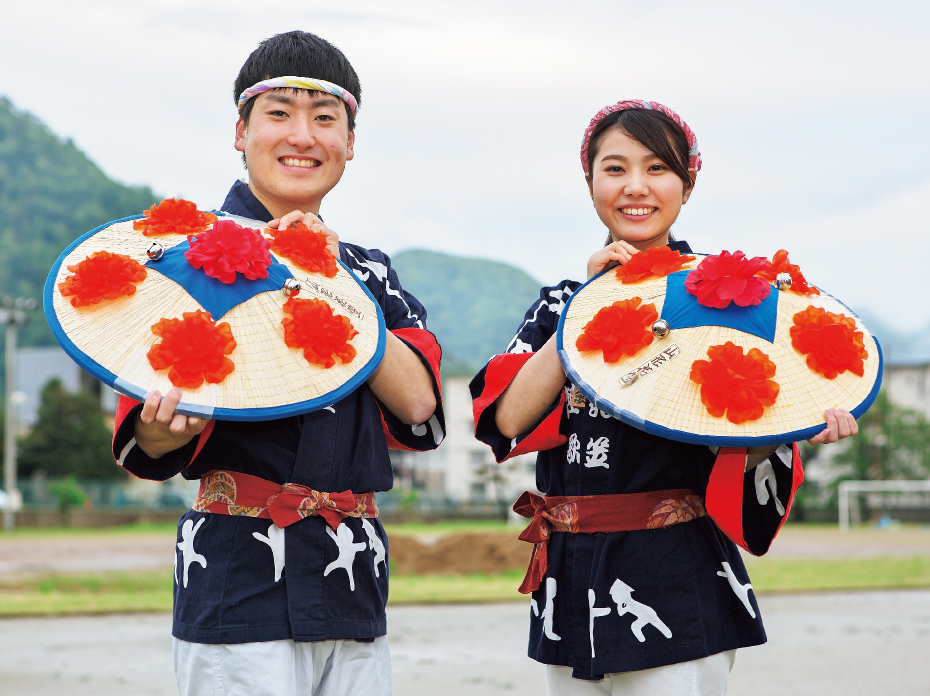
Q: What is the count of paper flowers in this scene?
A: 12